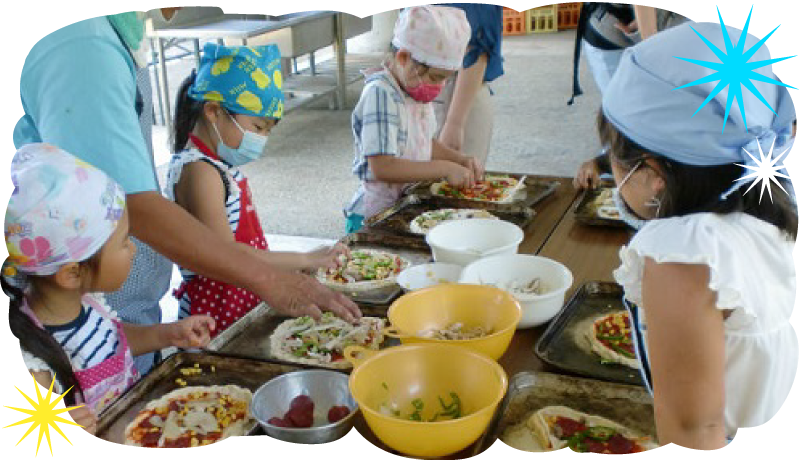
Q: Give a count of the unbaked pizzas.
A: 8